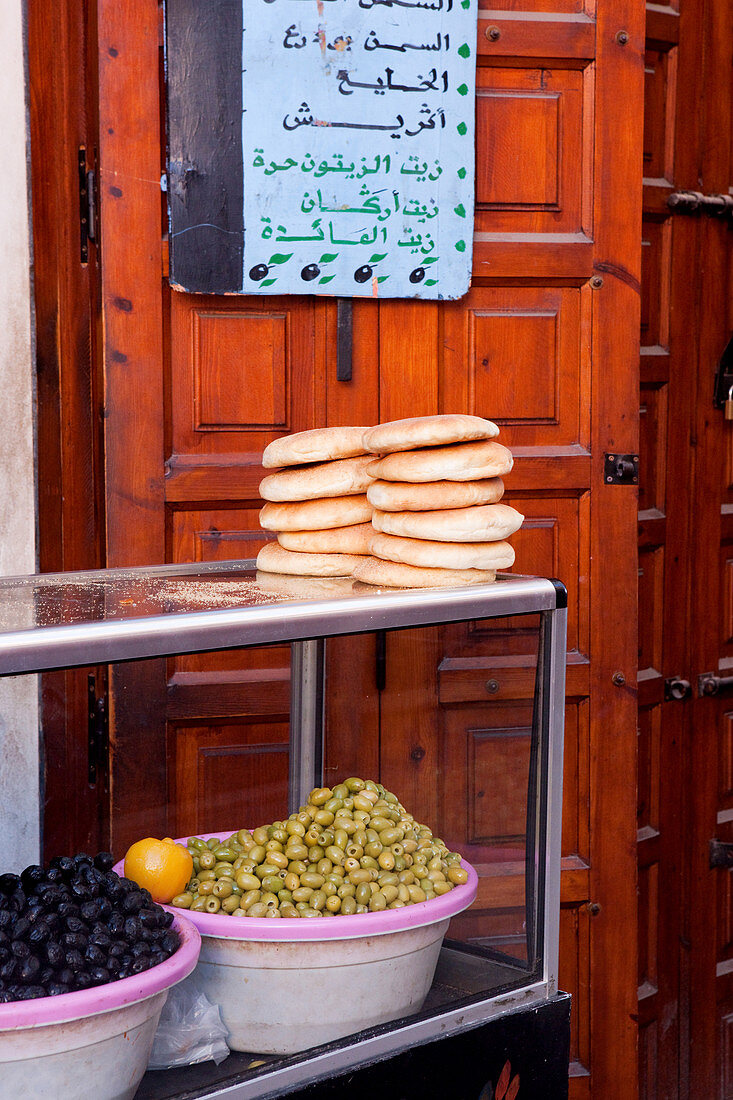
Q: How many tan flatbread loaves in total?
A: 11